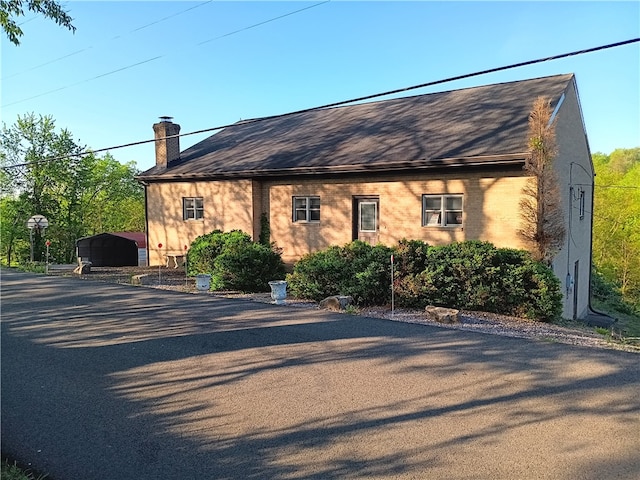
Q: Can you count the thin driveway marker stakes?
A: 4